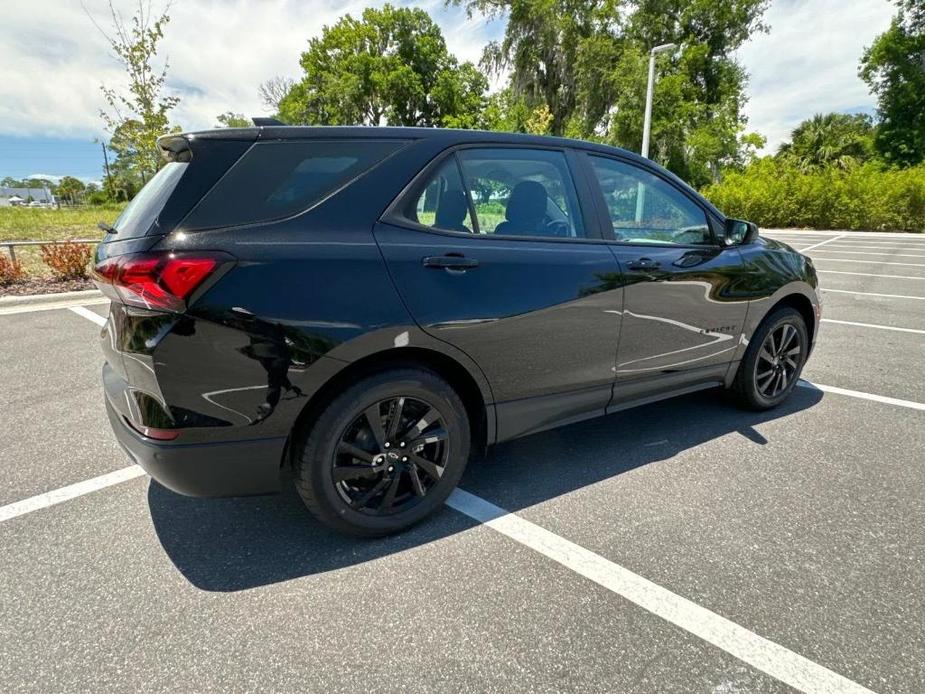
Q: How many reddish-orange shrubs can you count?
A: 2